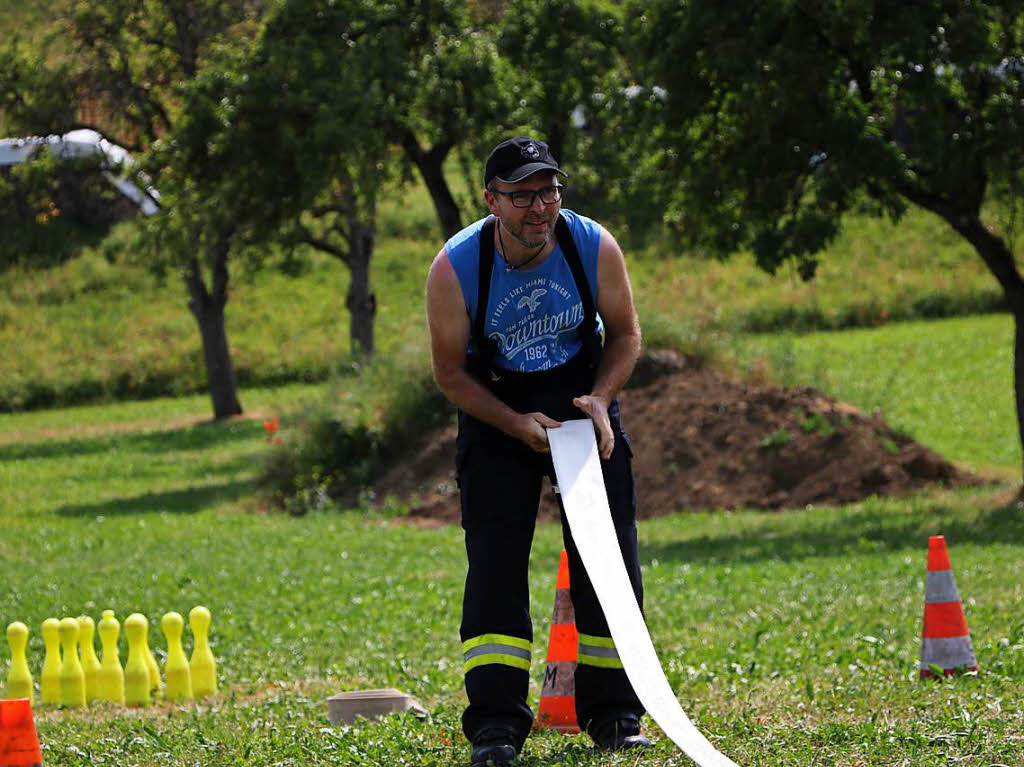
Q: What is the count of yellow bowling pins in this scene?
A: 9